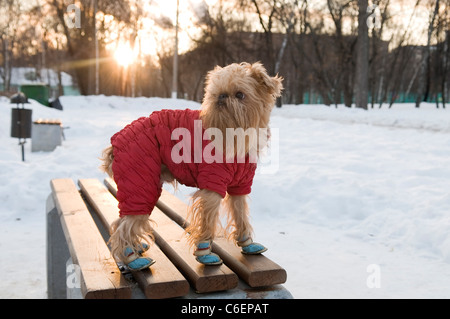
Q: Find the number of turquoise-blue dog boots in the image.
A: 4